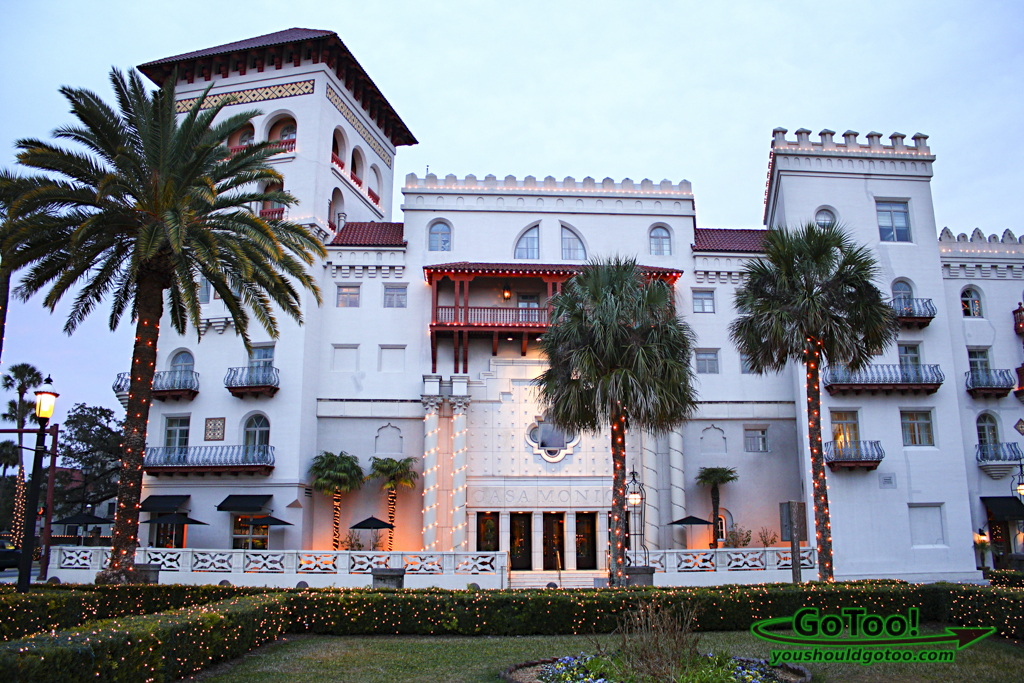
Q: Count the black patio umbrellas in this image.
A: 5